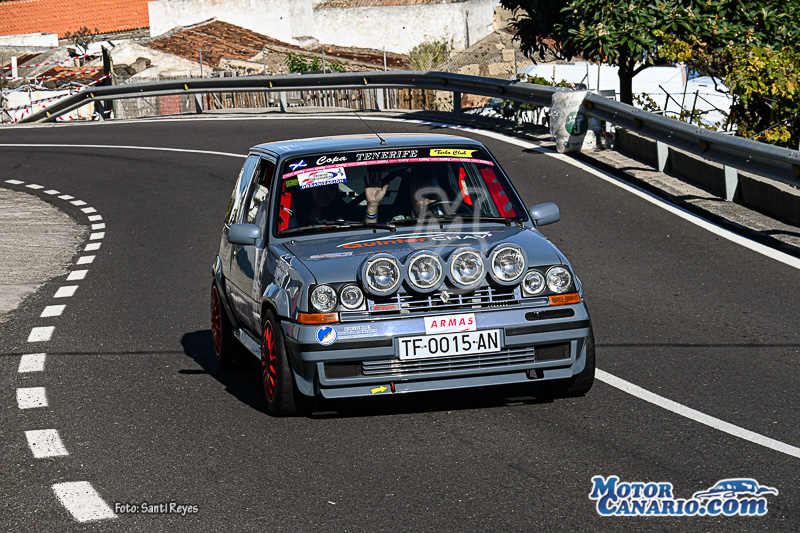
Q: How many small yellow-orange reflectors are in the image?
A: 11